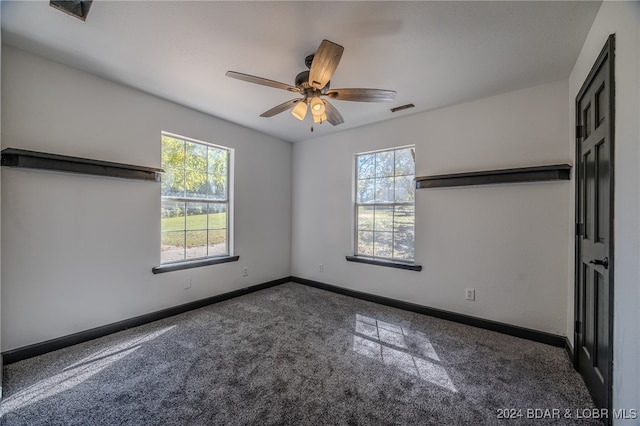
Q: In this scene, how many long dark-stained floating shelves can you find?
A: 2